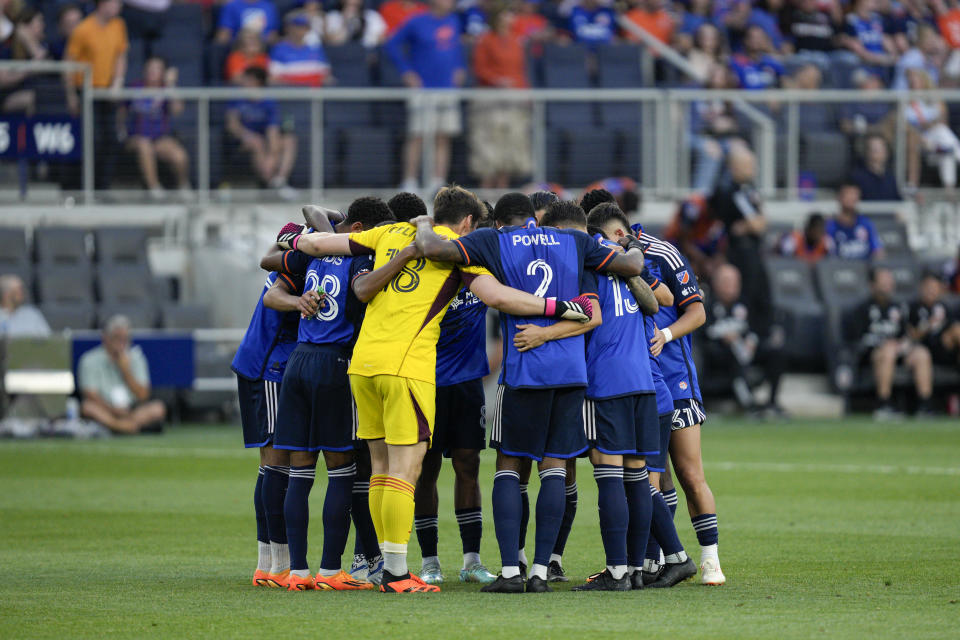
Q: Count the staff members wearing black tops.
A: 4